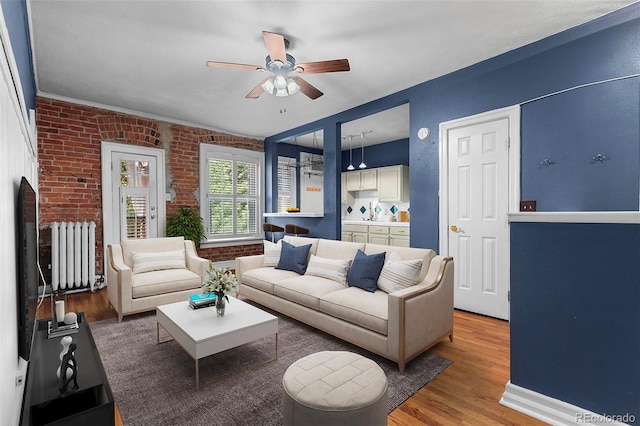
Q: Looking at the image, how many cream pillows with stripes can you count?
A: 4